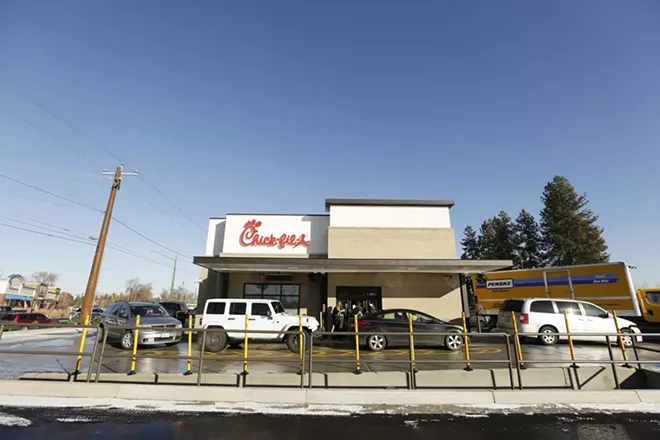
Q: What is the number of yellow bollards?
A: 11